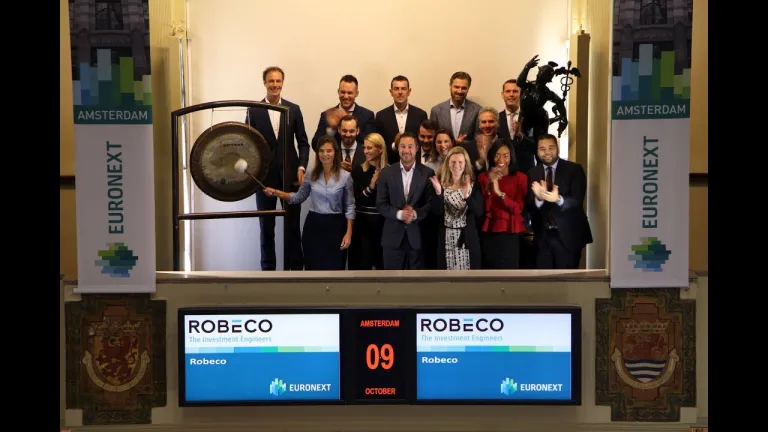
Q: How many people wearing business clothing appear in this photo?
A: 15